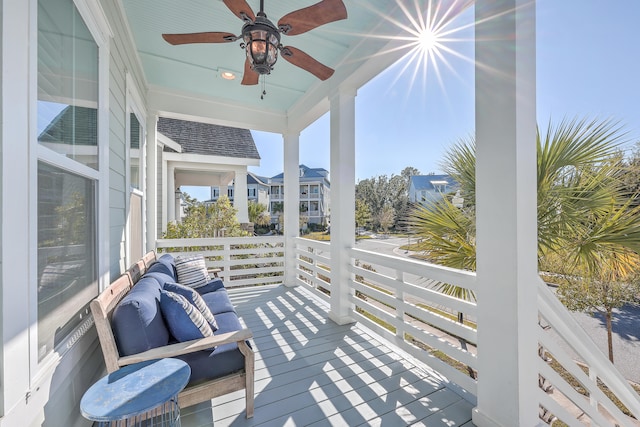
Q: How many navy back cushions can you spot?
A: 3